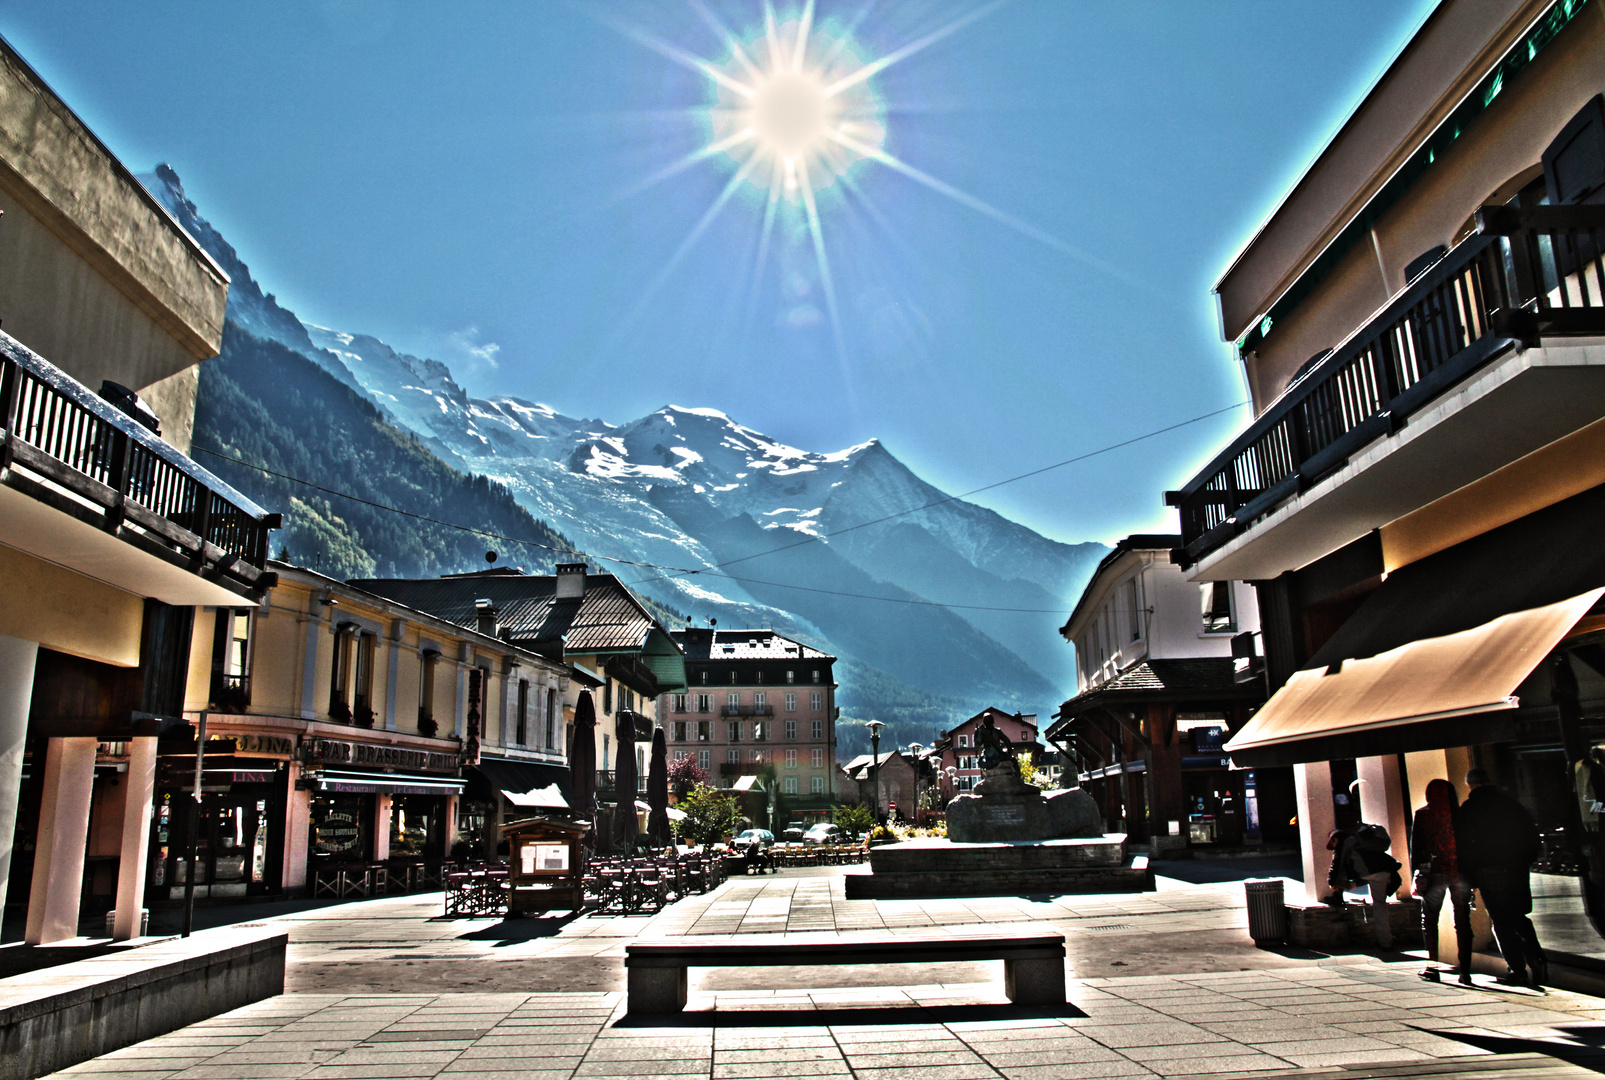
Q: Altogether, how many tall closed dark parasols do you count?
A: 3